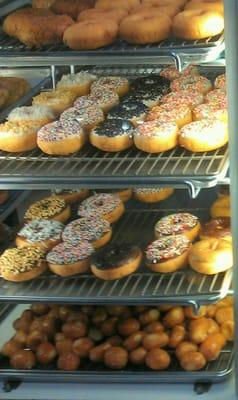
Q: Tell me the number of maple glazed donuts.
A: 1